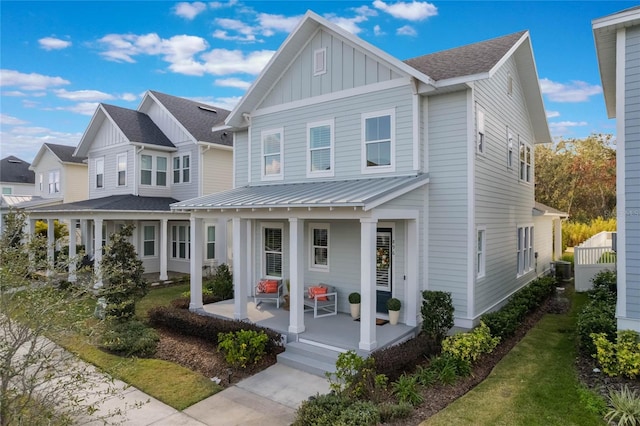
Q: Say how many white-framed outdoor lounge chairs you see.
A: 2